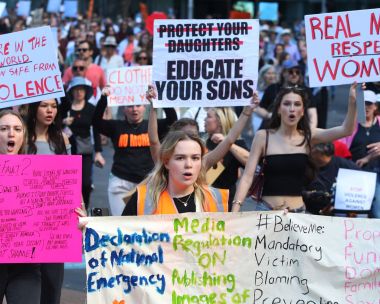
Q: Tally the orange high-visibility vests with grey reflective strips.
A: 1